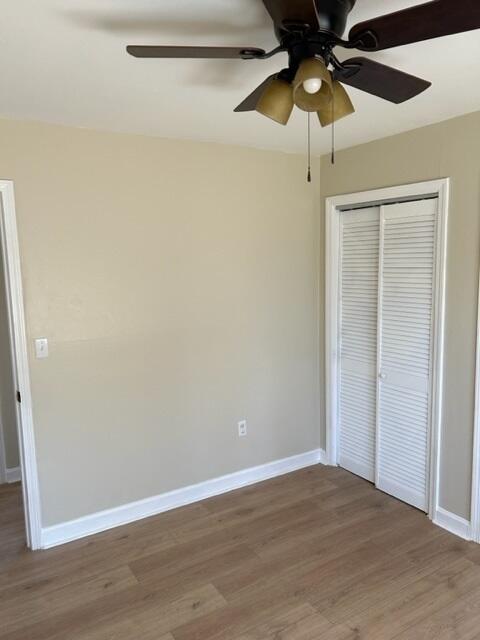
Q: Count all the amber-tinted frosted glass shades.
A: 3